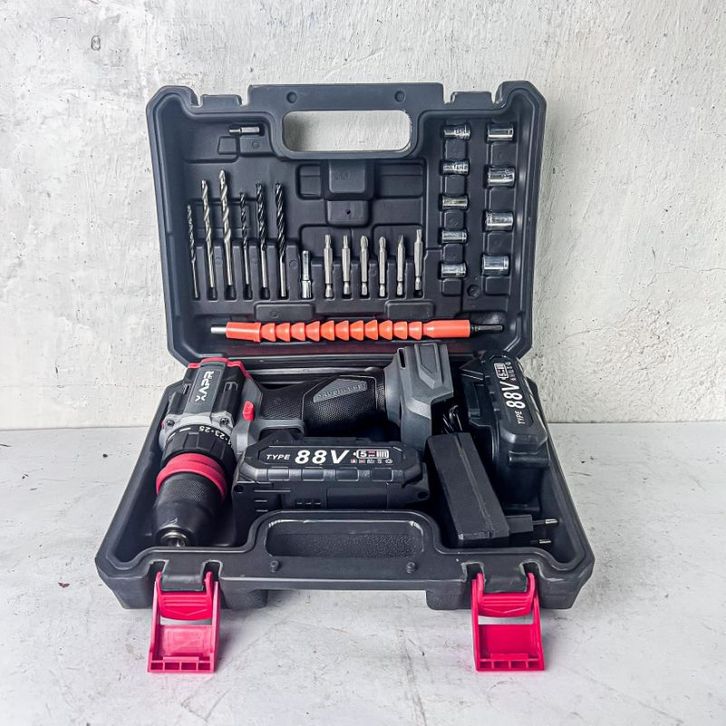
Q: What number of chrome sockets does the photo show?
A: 9